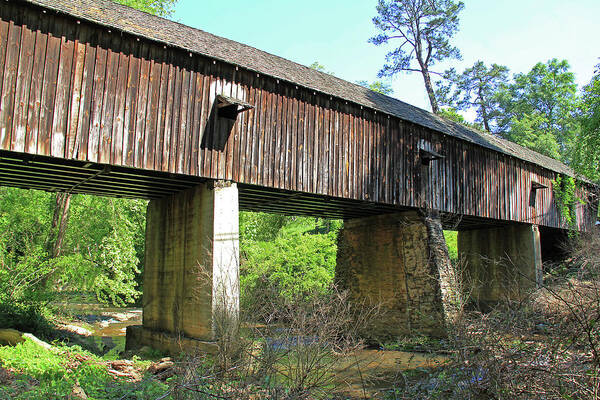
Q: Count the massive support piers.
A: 3